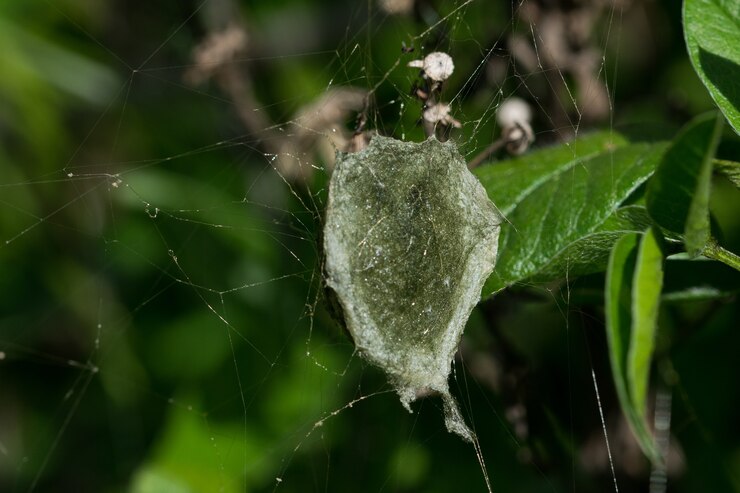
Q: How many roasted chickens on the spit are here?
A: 0